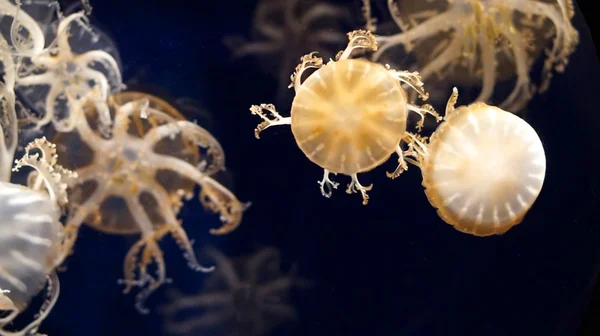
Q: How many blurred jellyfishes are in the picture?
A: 2